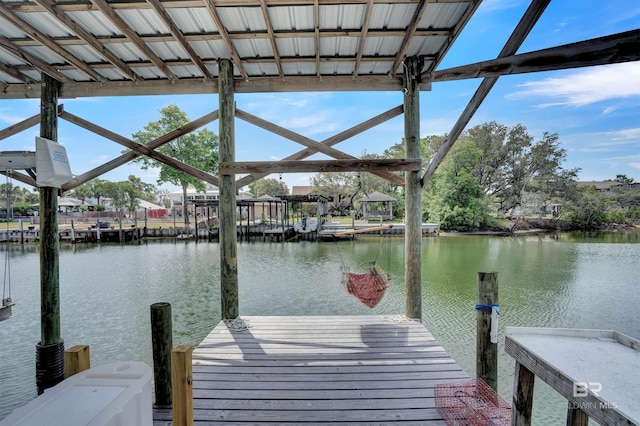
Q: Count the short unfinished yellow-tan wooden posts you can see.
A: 2